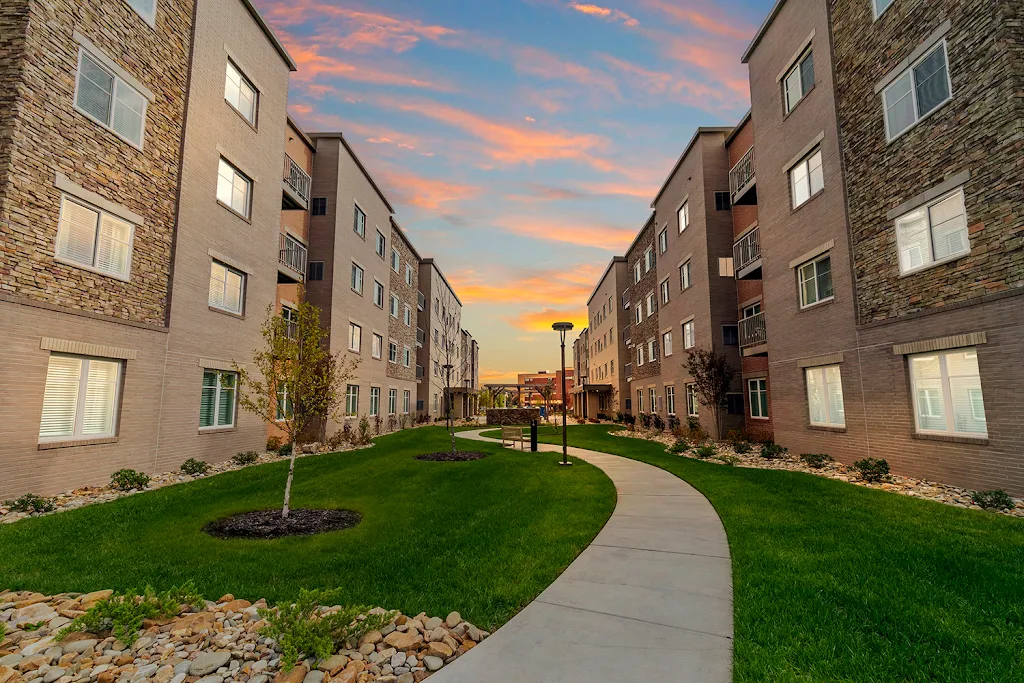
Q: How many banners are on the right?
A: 0